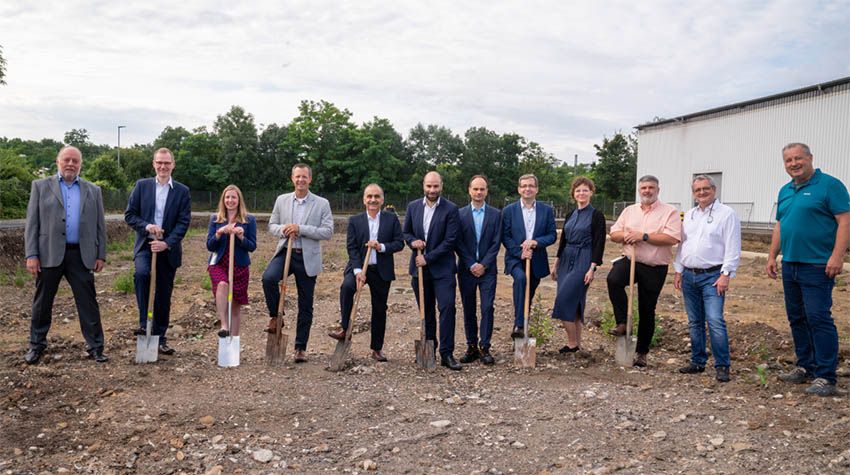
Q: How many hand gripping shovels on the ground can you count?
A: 7